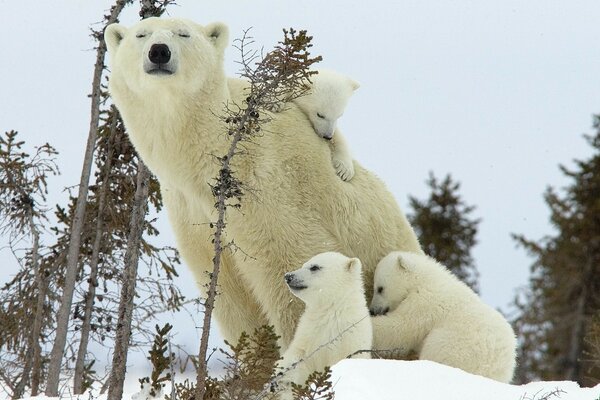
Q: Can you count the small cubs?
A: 3